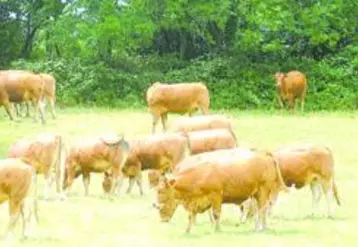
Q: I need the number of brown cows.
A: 12